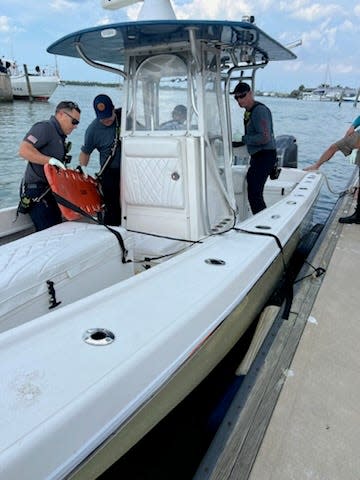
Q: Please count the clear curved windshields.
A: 1